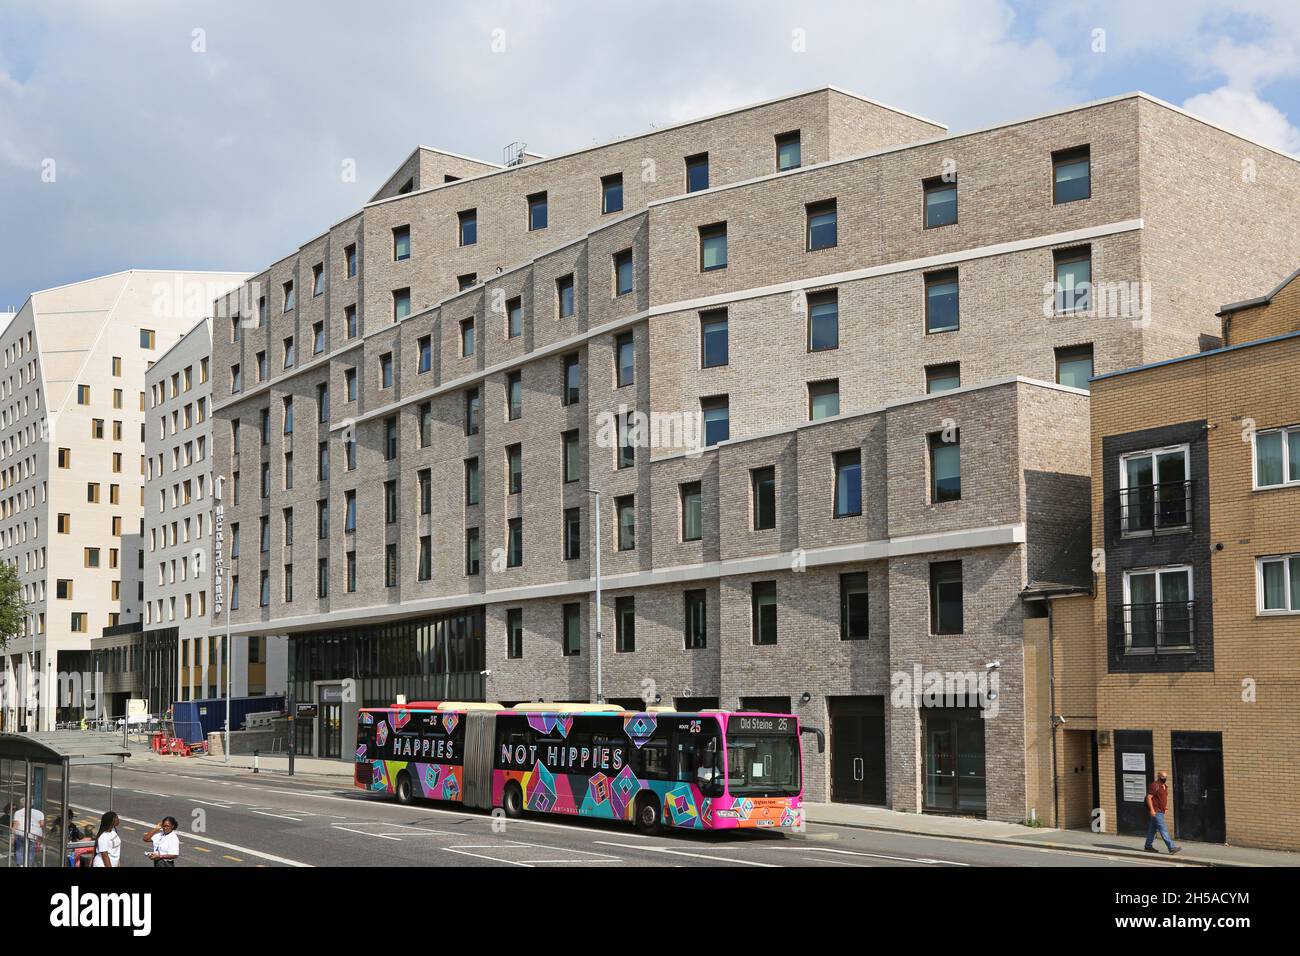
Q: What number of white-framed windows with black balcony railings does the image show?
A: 2